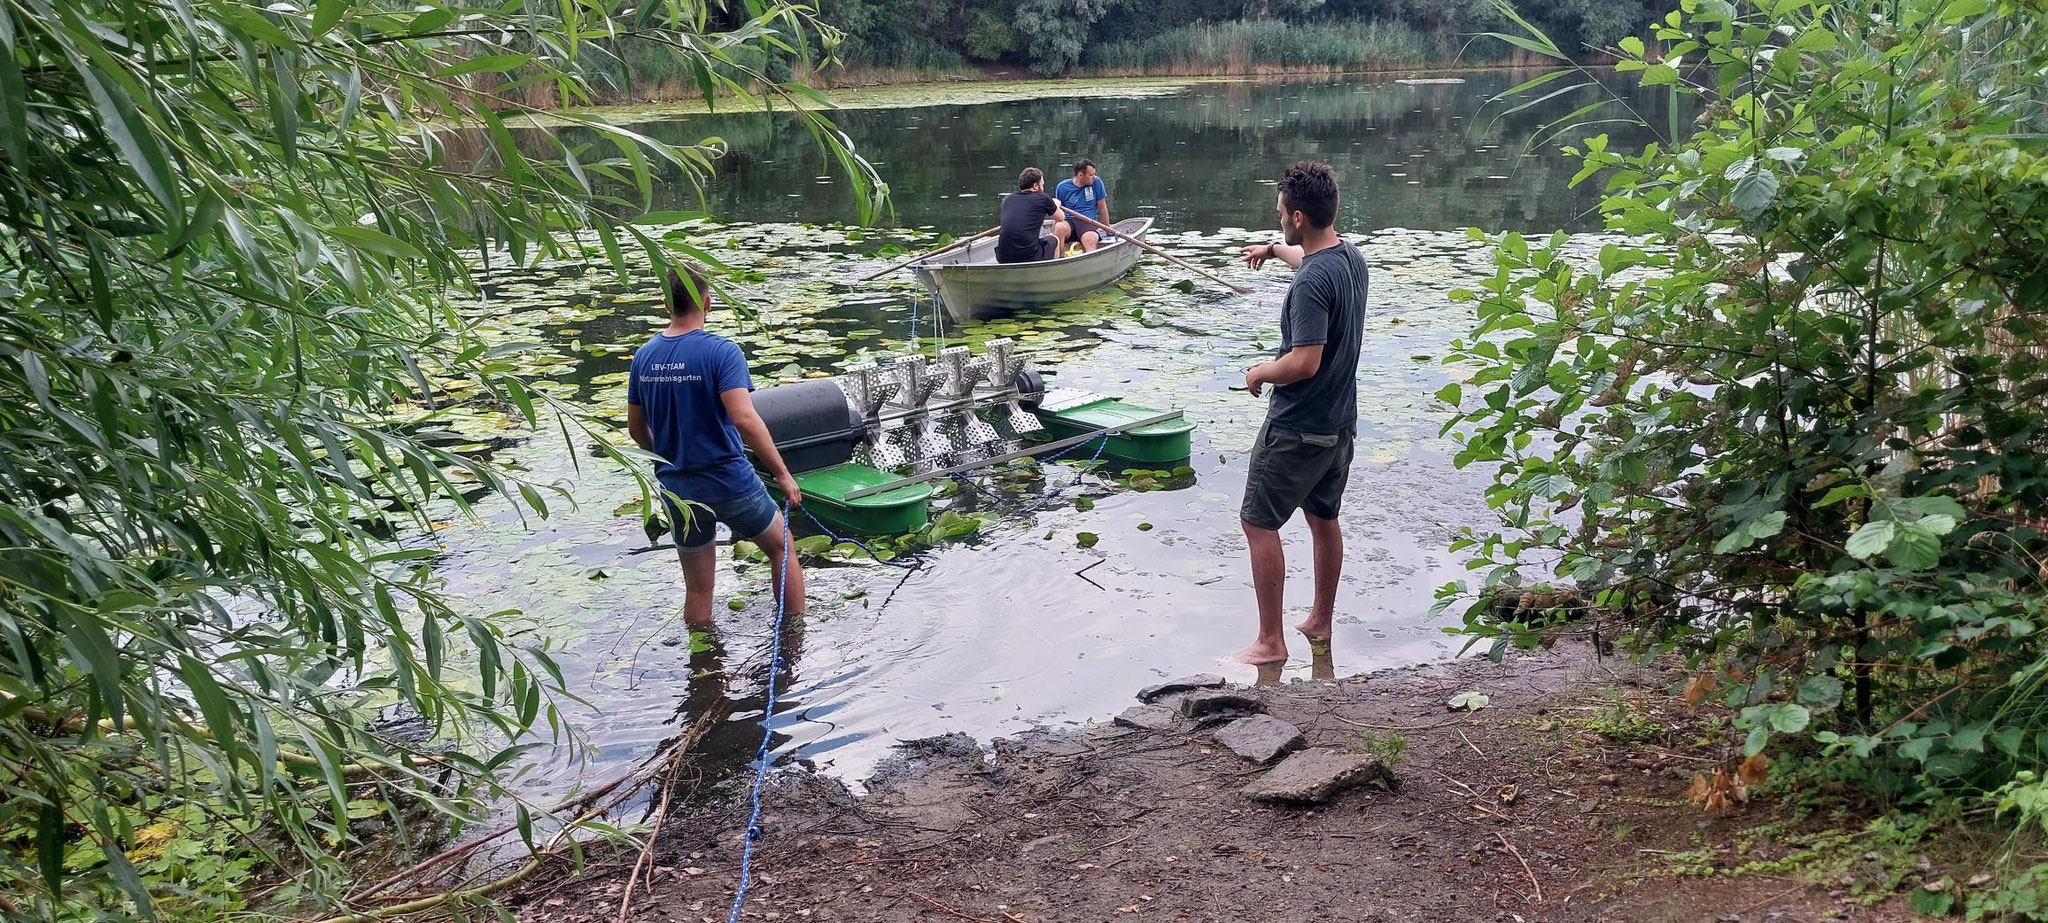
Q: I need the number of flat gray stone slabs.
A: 5